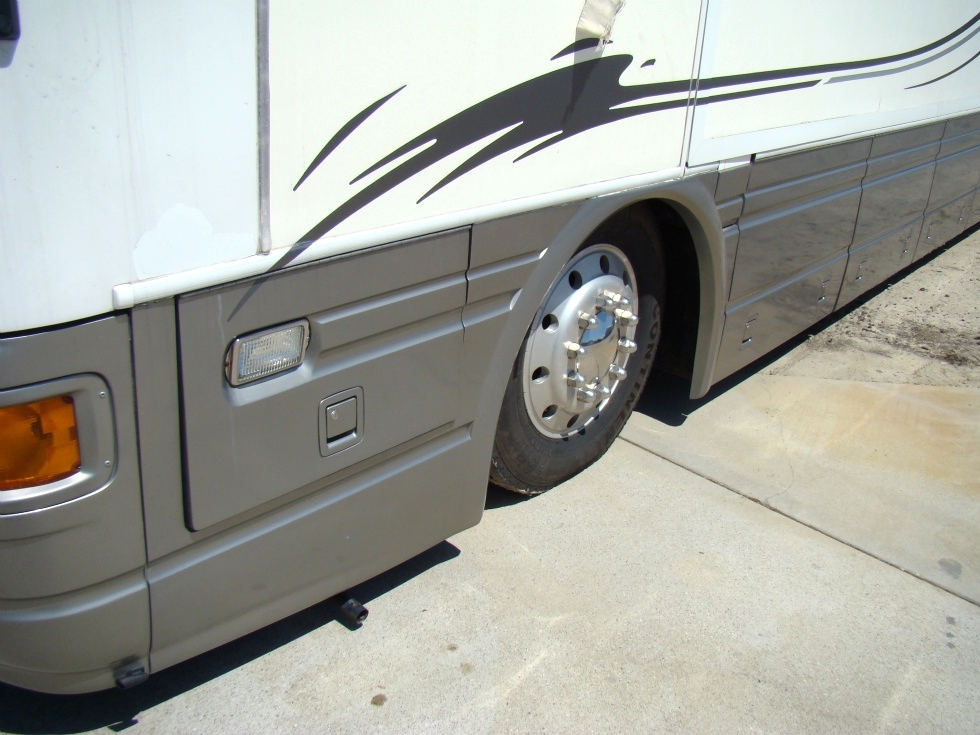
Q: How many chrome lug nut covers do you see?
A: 10